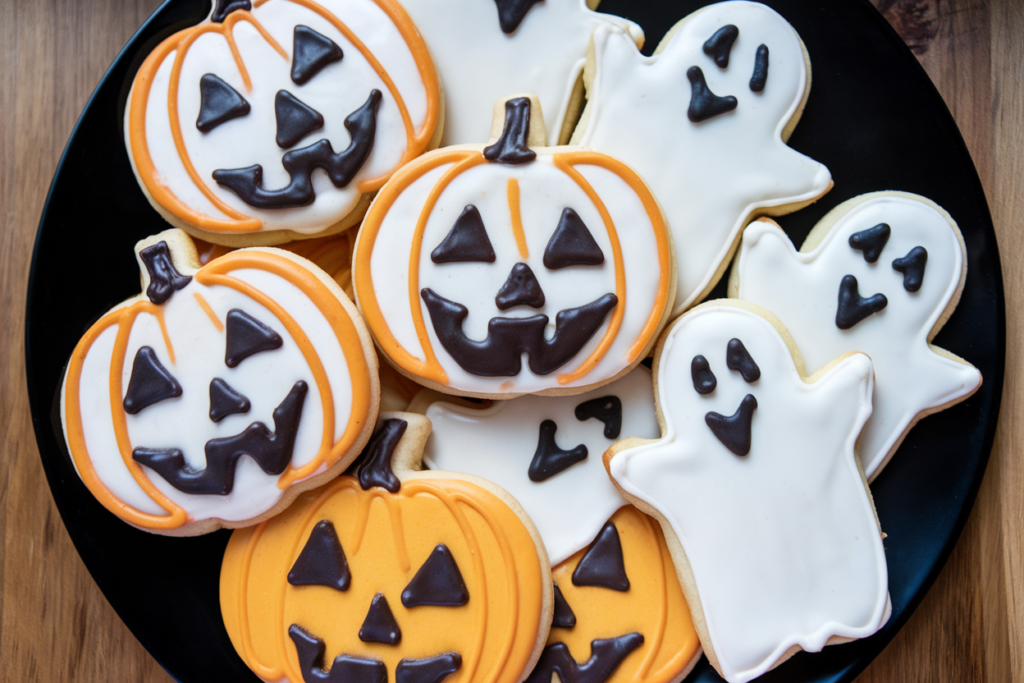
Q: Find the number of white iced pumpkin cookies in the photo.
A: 3